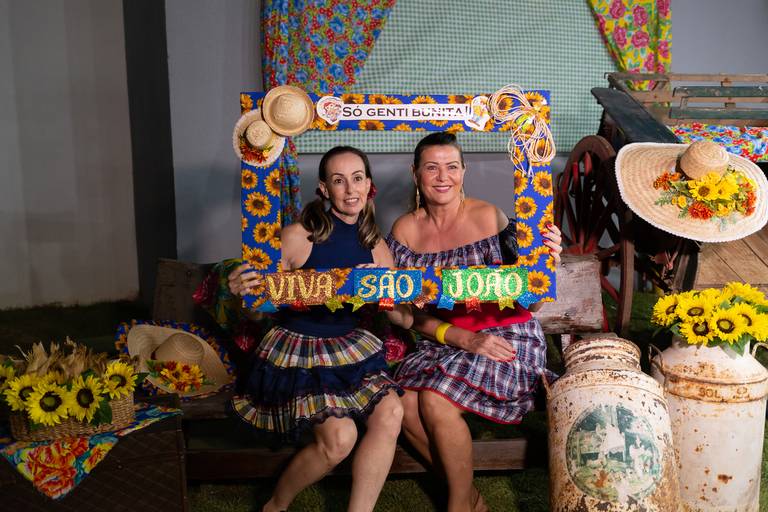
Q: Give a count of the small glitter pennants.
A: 10